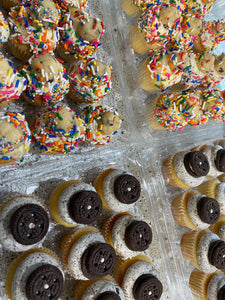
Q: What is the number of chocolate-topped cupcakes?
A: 13